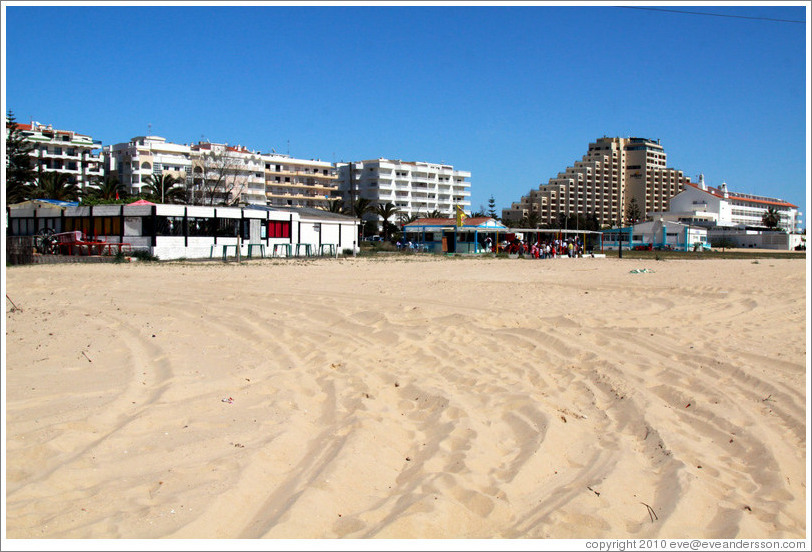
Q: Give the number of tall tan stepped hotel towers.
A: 1